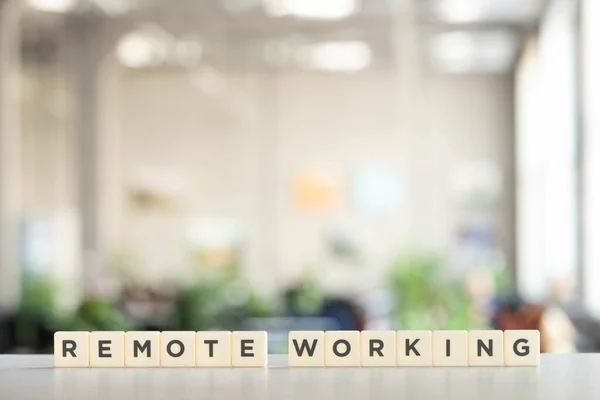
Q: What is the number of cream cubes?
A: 13